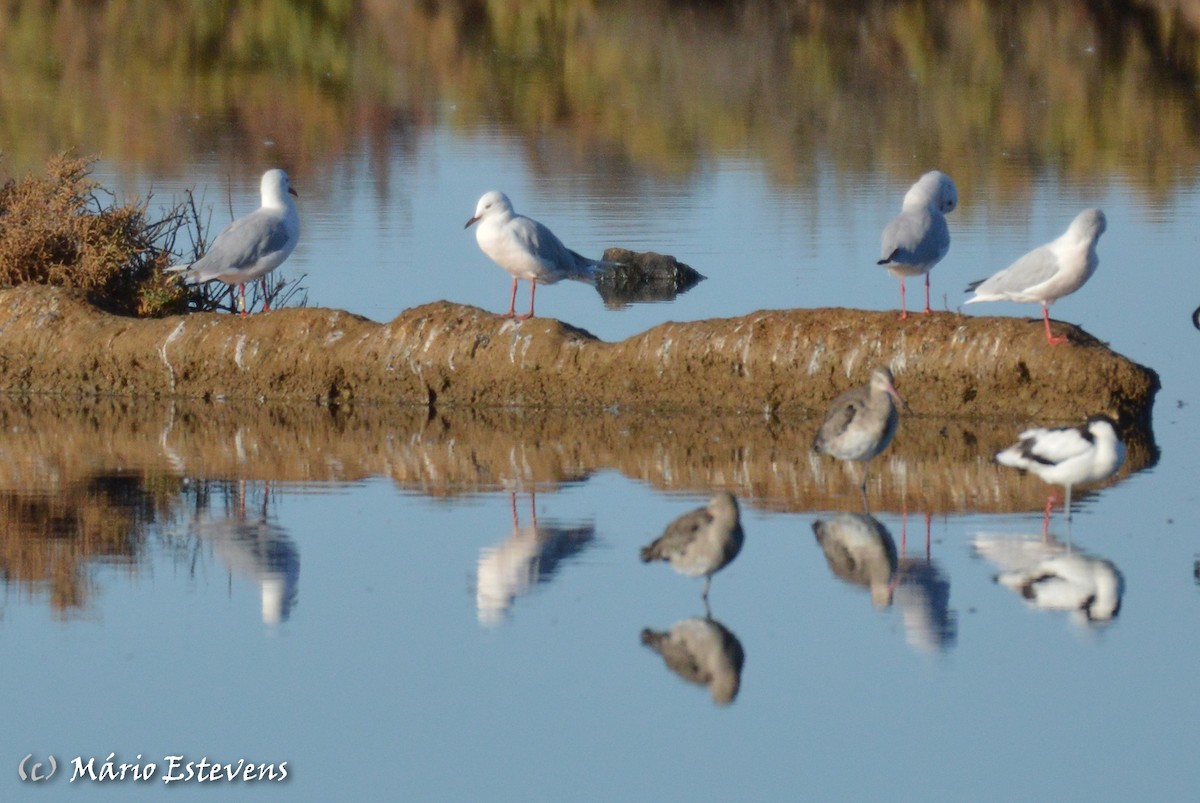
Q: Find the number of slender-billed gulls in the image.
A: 4